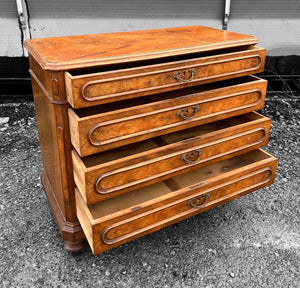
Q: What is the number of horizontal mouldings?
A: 4